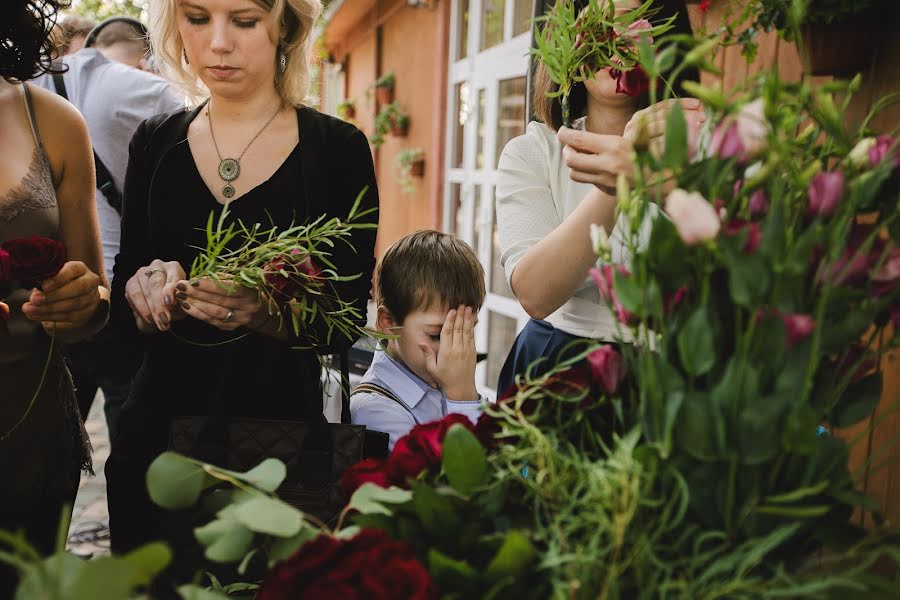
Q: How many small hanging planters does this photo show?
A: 4